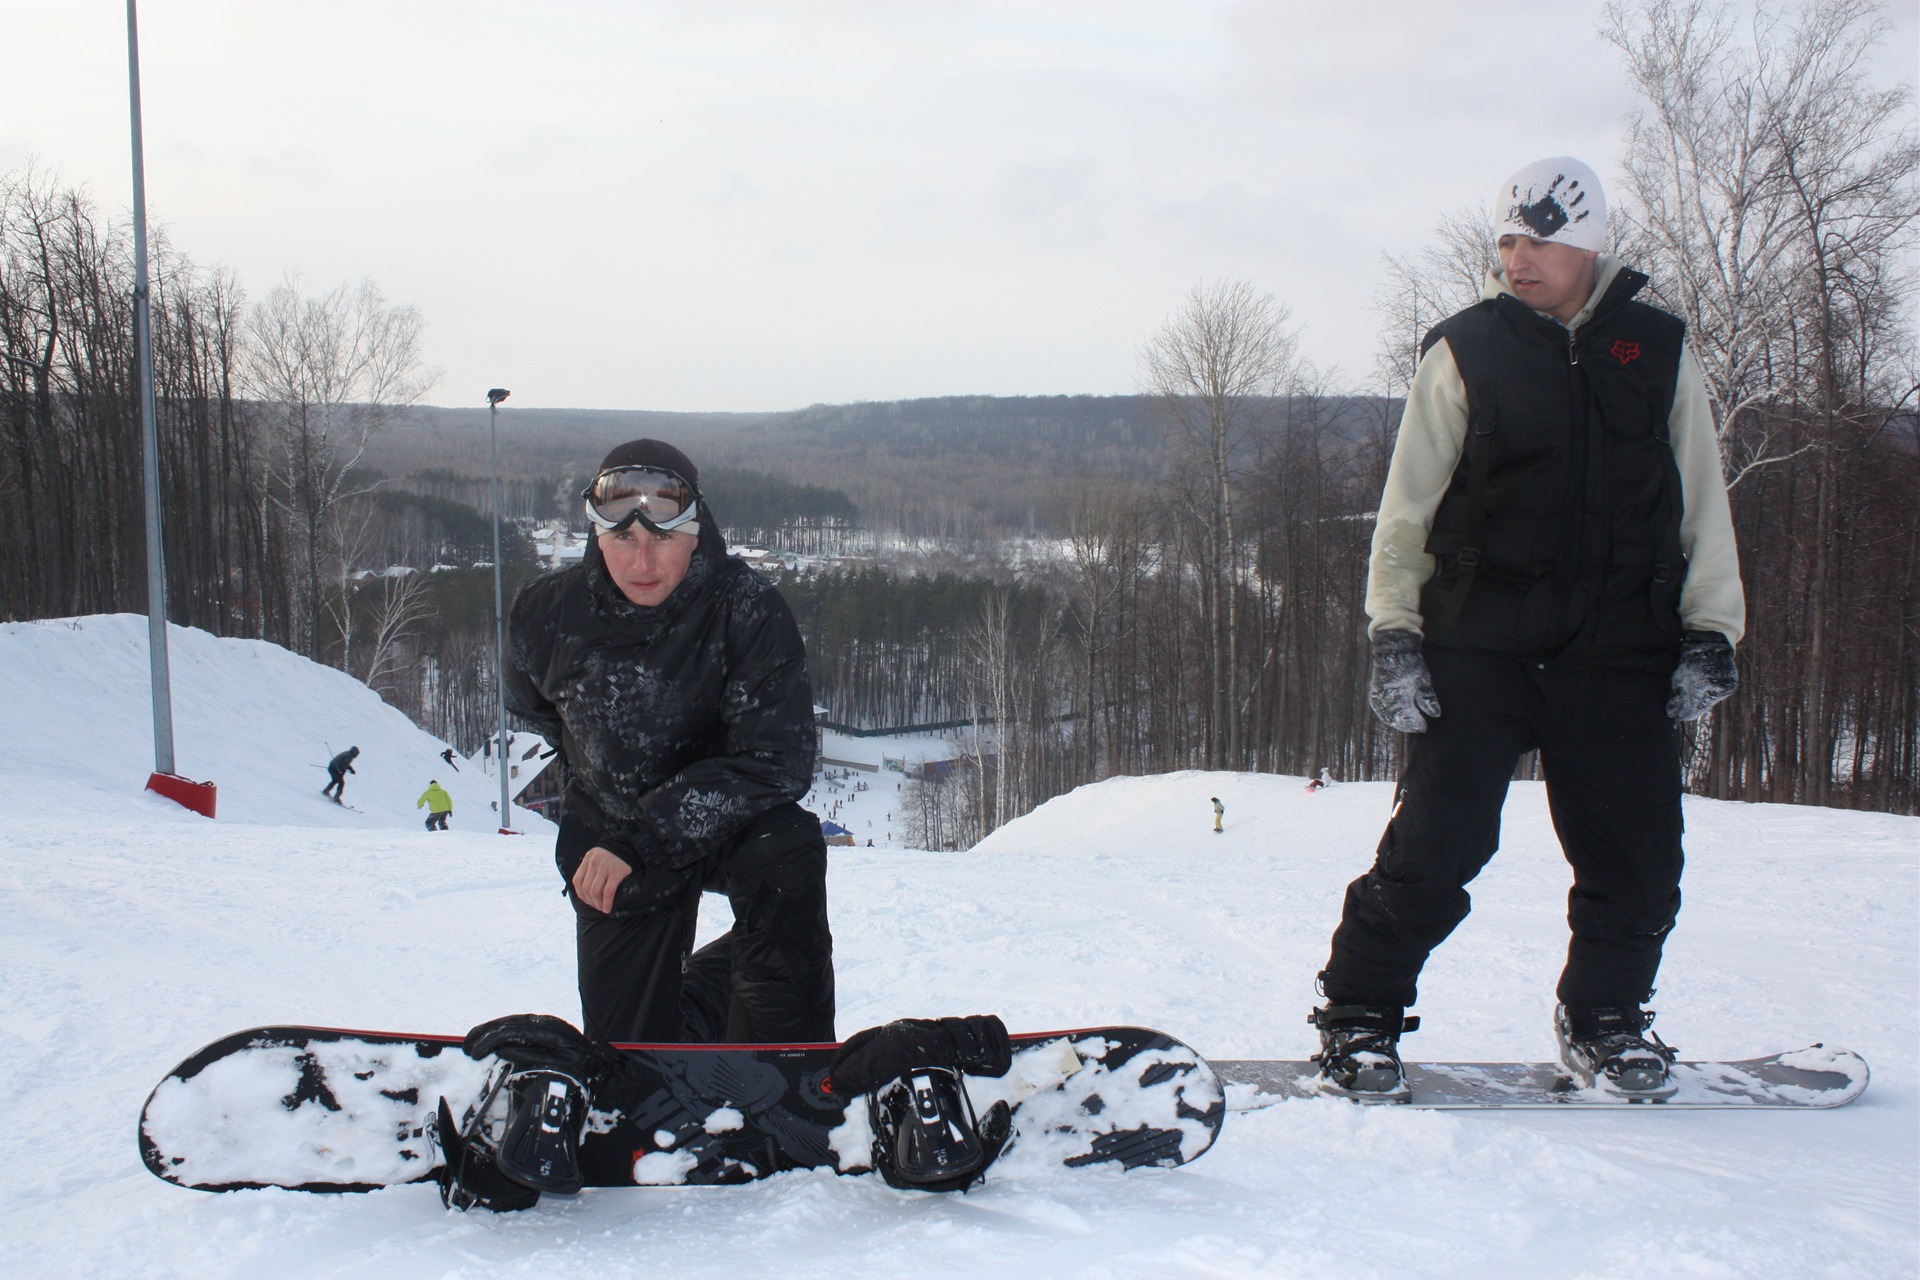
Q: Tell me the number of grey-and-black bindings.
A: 2